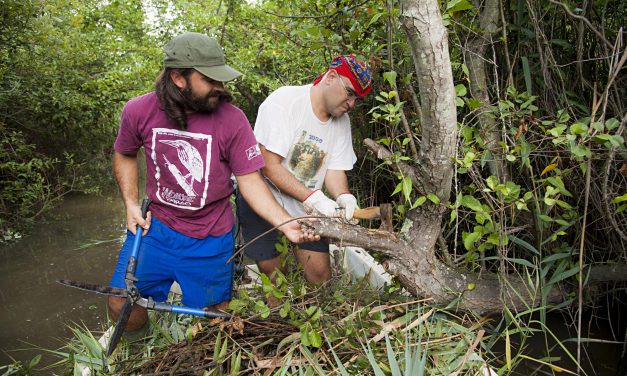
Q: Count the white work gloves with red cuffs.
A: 2